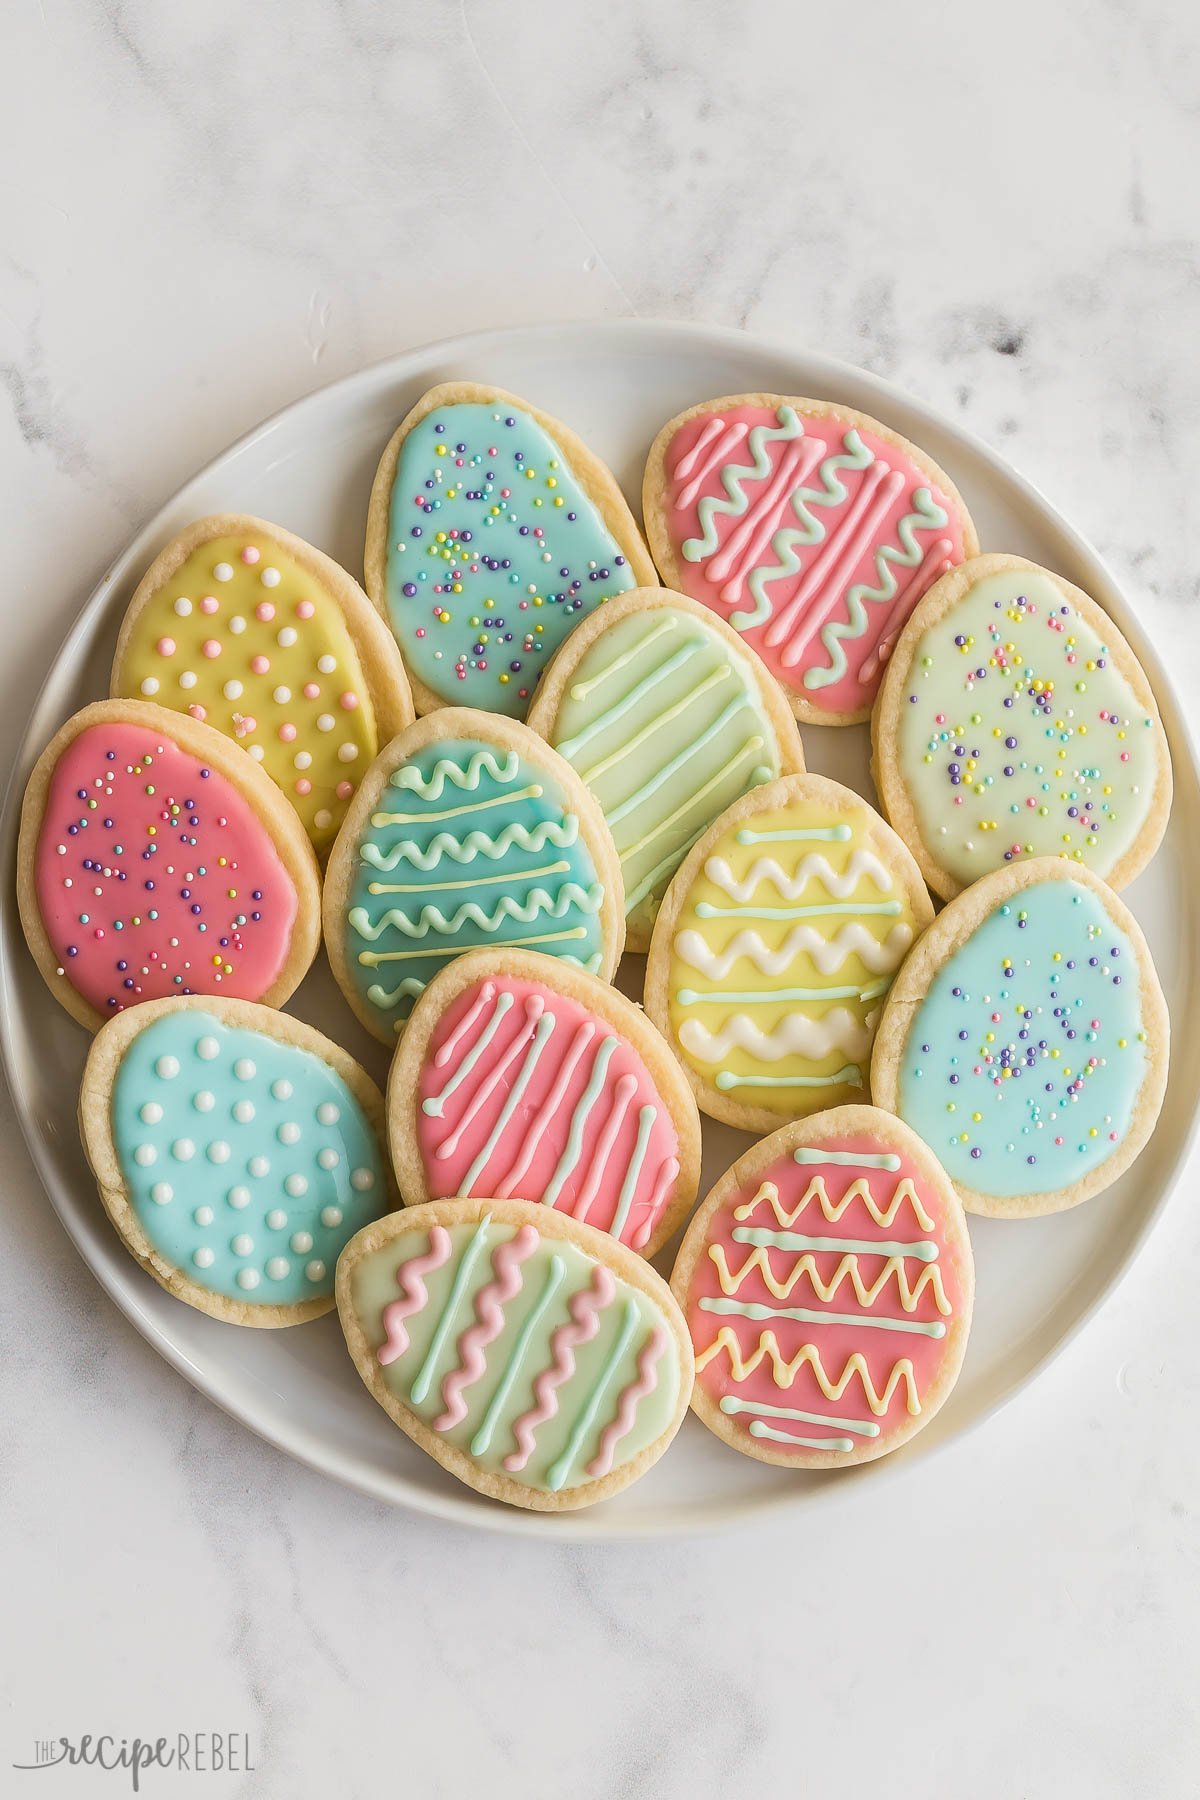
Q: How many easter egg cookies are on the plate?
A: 13